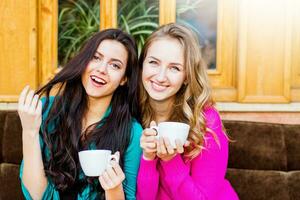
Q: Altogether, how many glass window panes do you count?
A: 3